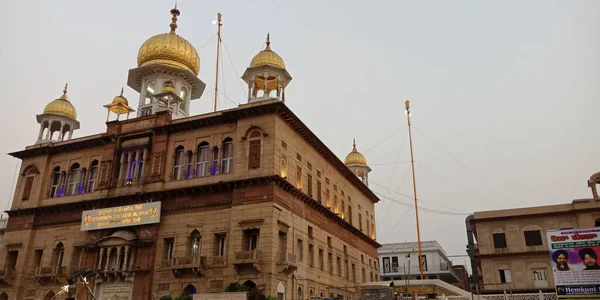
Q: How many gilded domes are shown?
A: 6